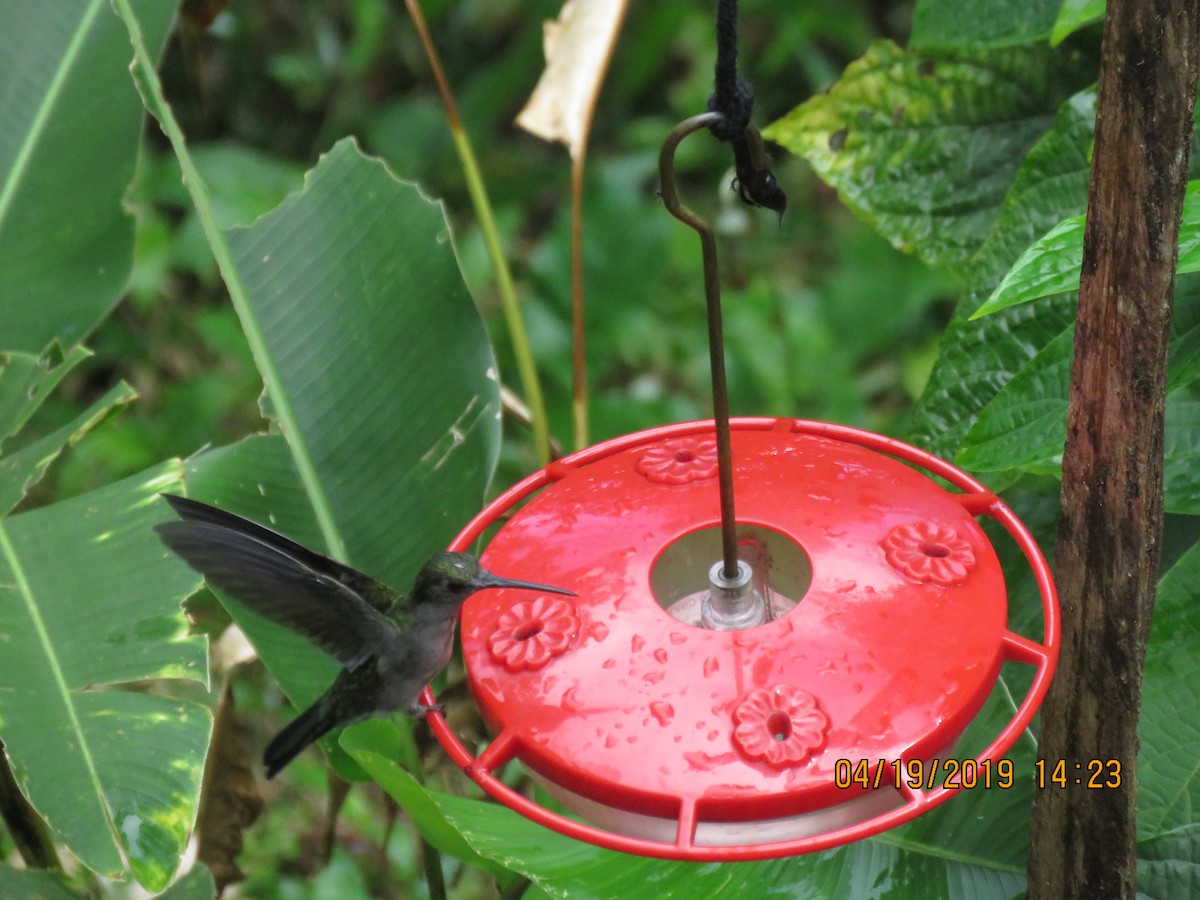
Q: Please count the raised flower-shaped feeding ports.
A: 4